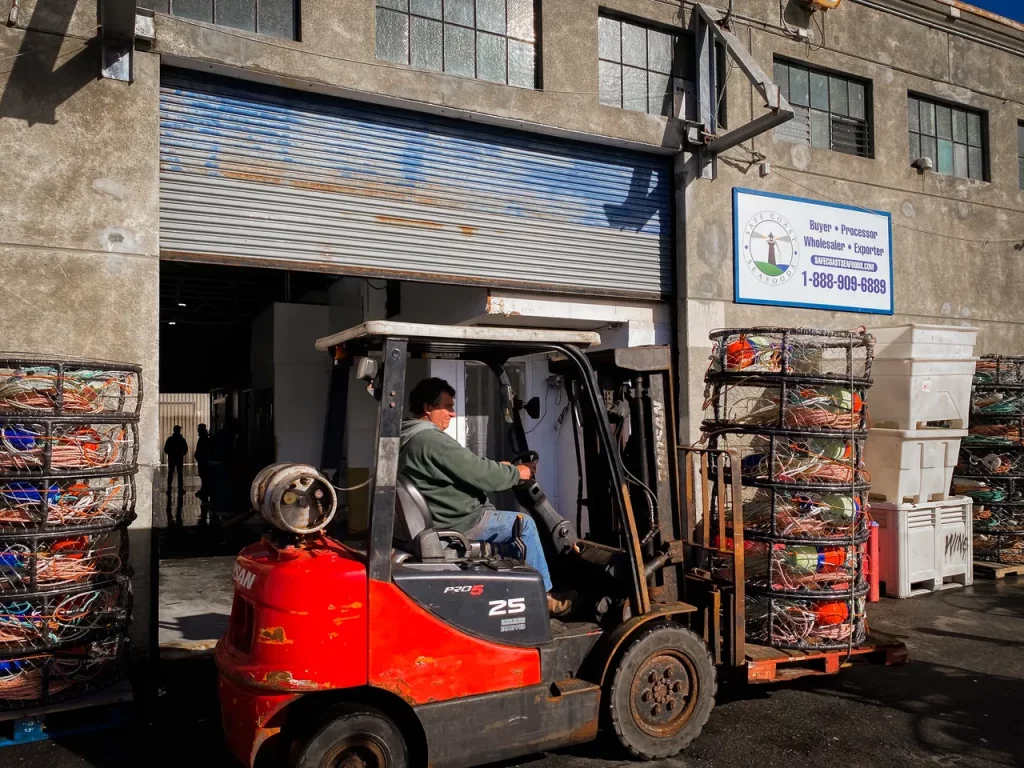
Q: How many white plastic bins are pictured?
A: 4